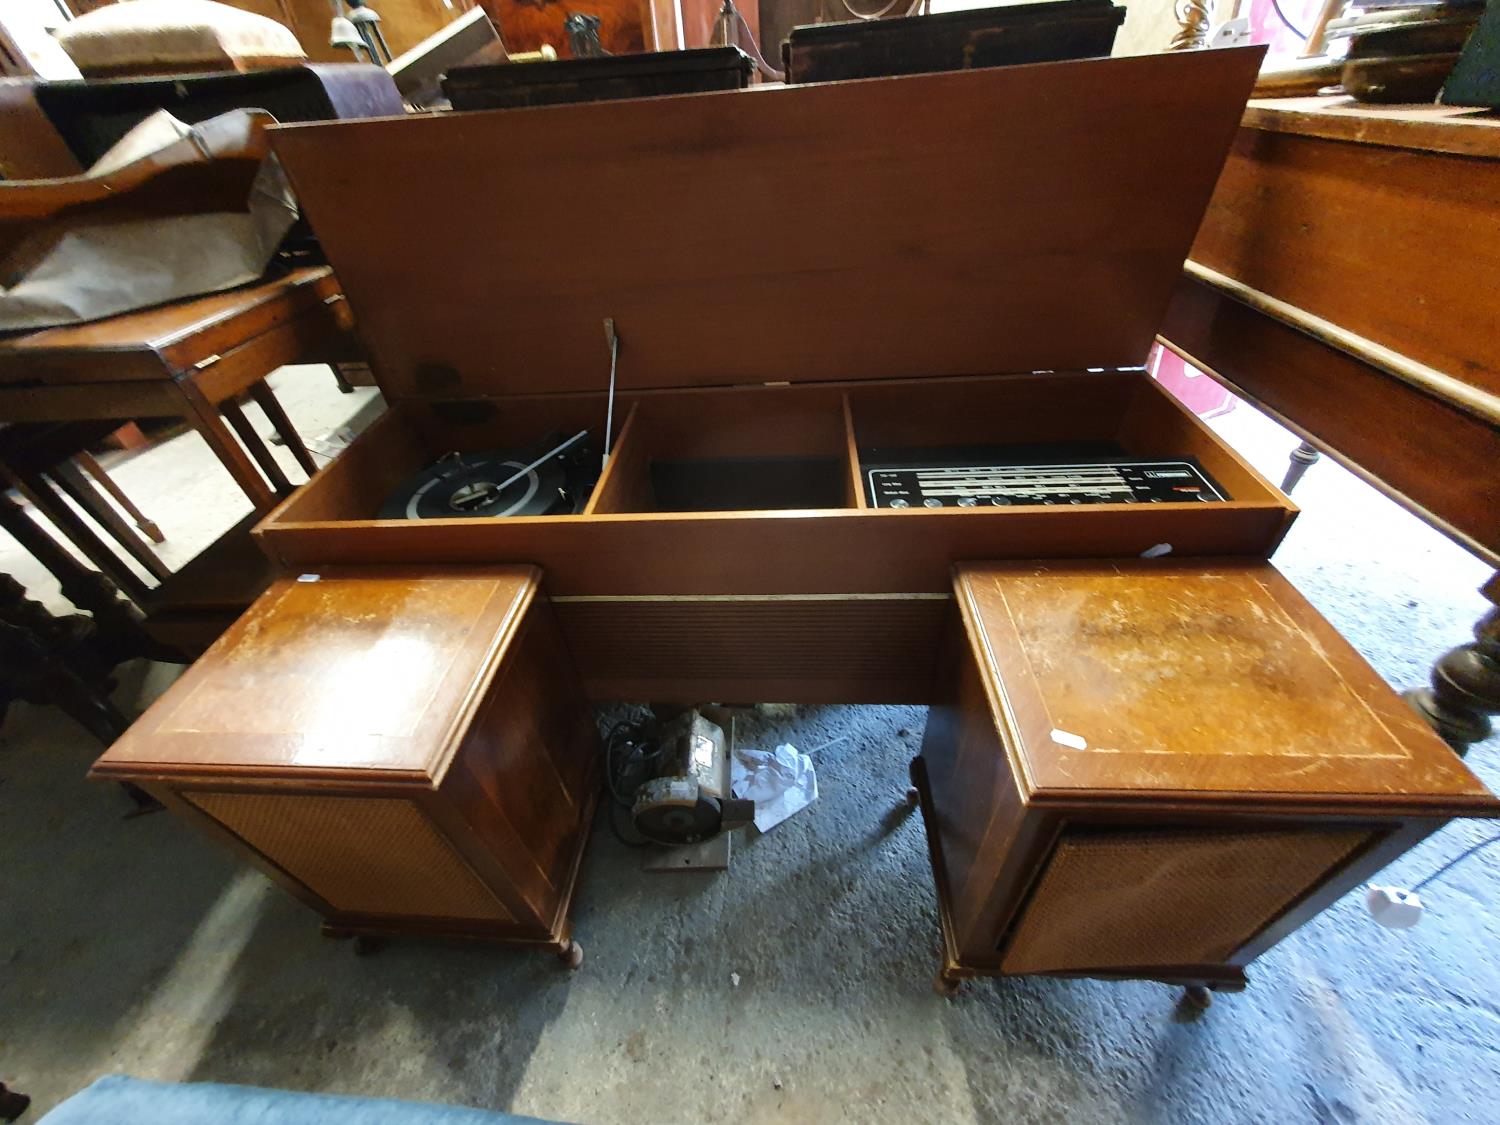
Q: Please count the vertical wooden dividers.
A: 2